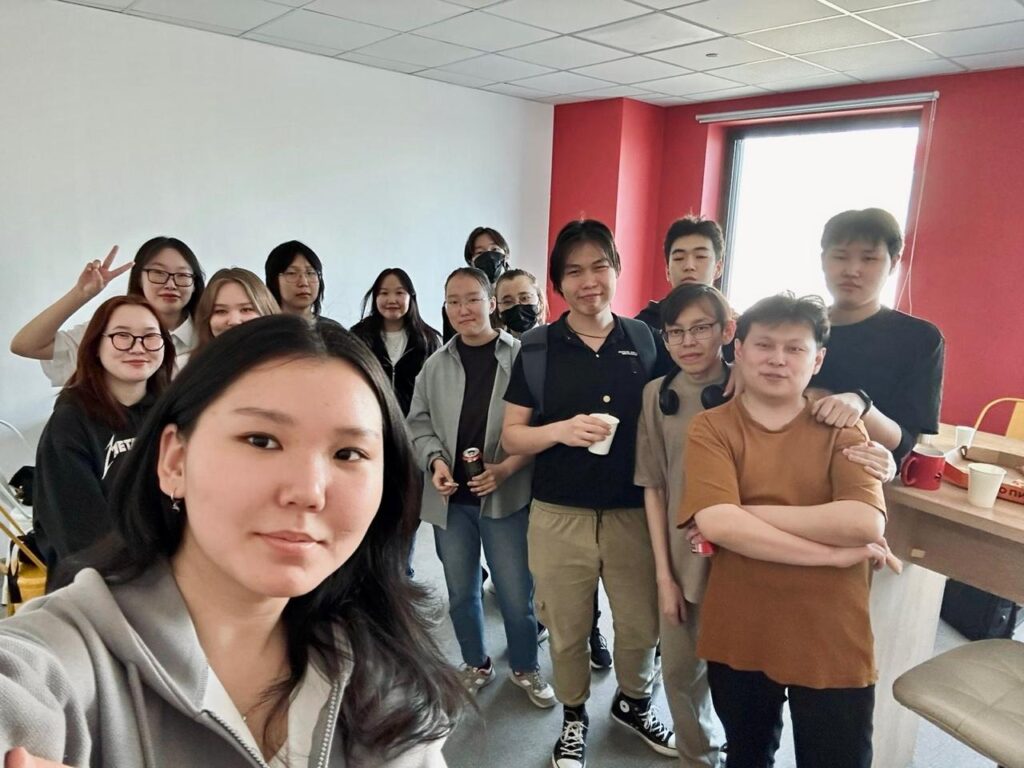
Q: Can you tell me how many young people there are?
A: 14